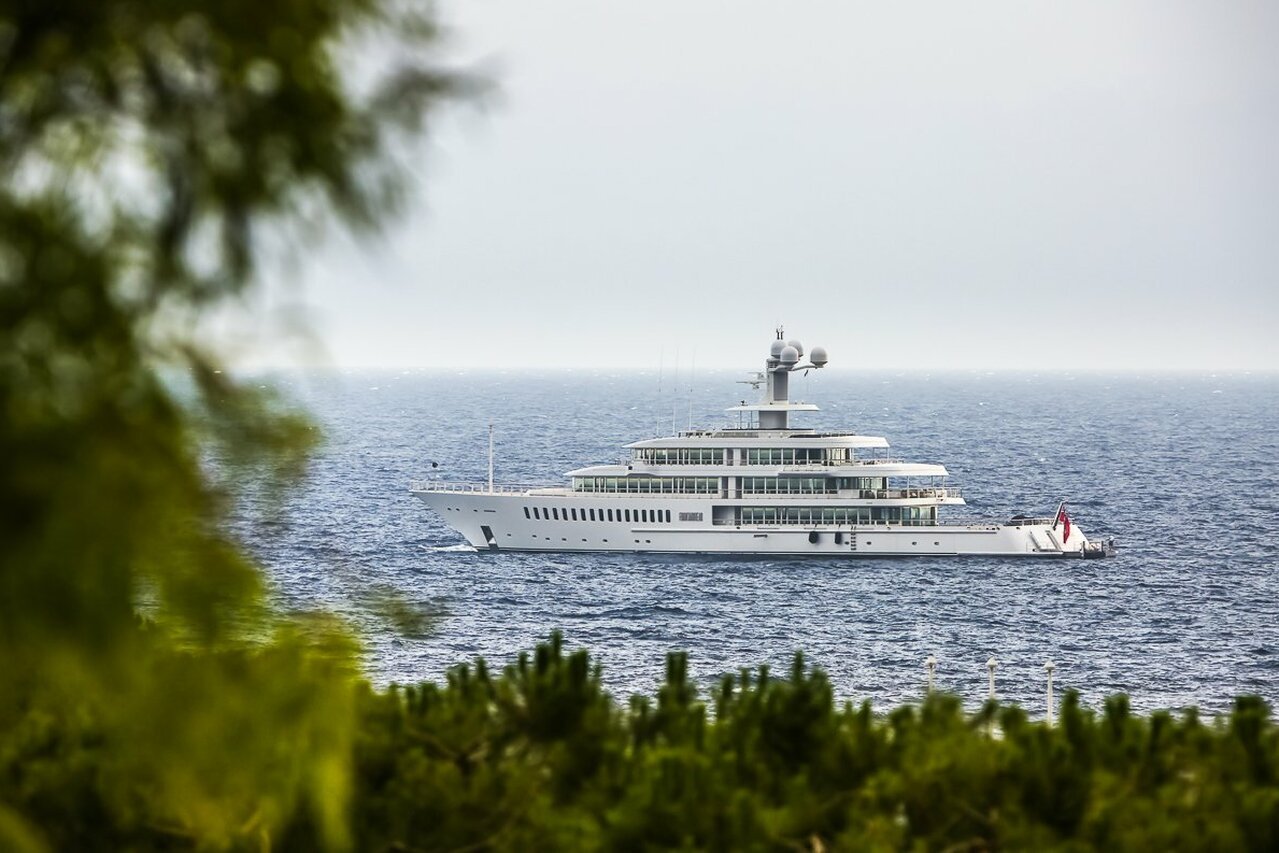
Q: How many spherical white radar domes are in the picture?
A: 4